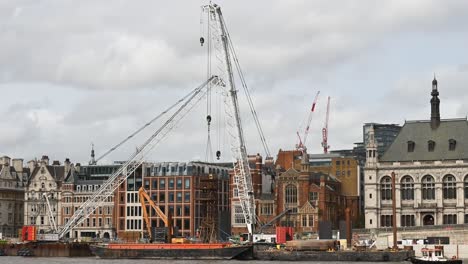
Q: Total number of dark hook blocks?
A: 3